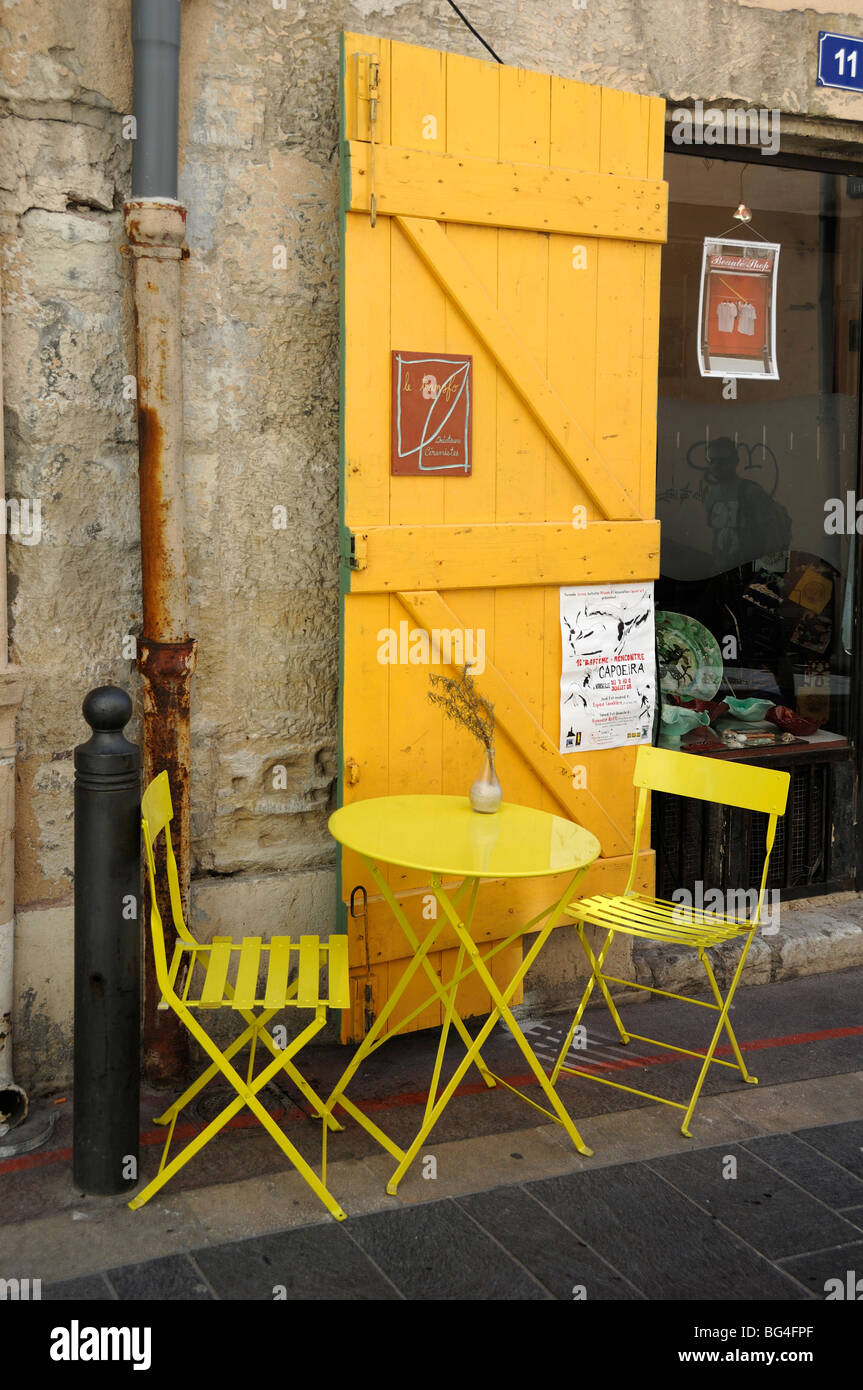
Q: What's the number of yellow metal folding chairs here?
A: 2